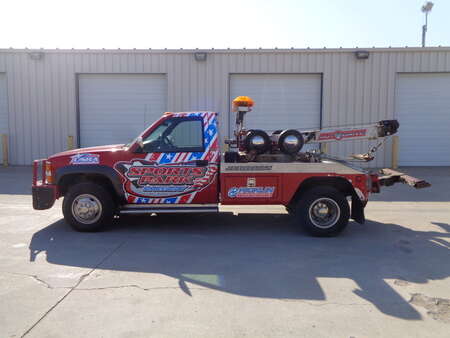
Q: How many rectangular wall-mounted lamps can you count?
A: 3